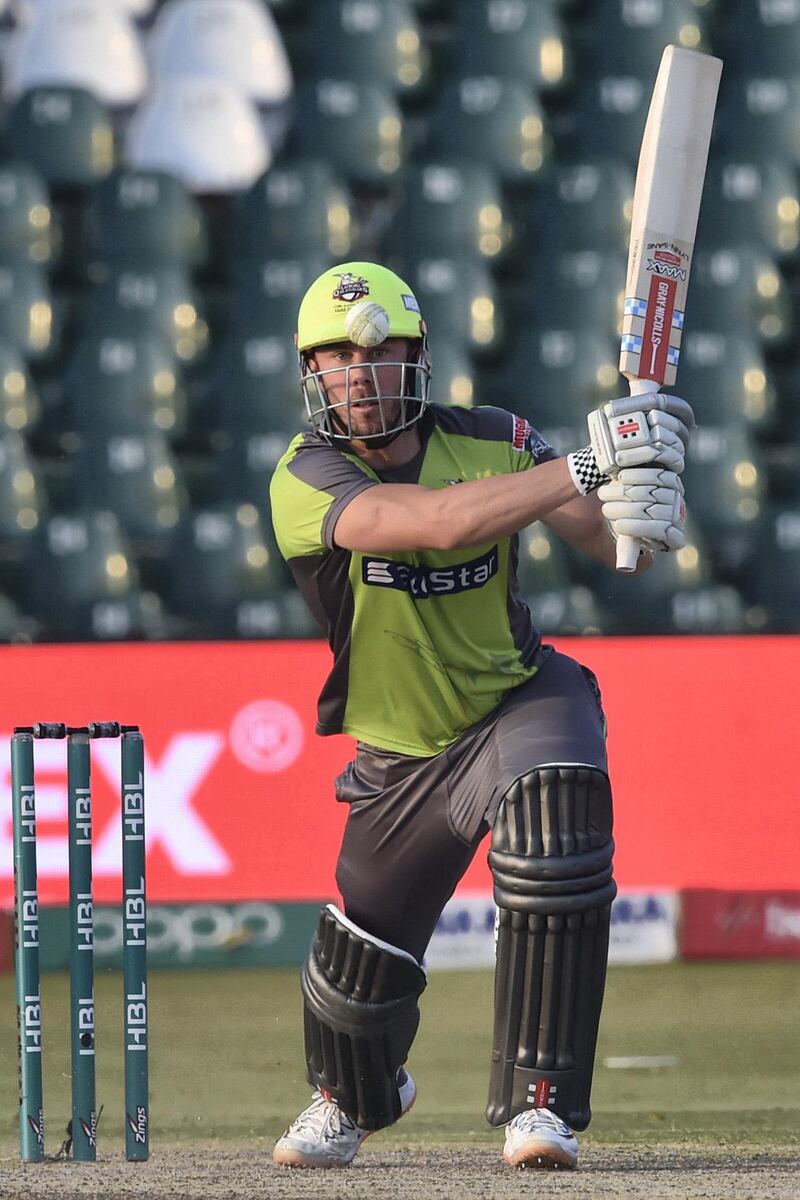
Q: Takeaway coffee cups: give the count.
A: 0